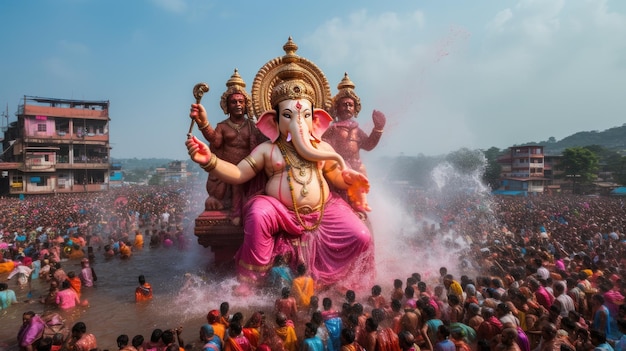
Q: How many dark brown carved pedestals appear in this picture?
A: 1